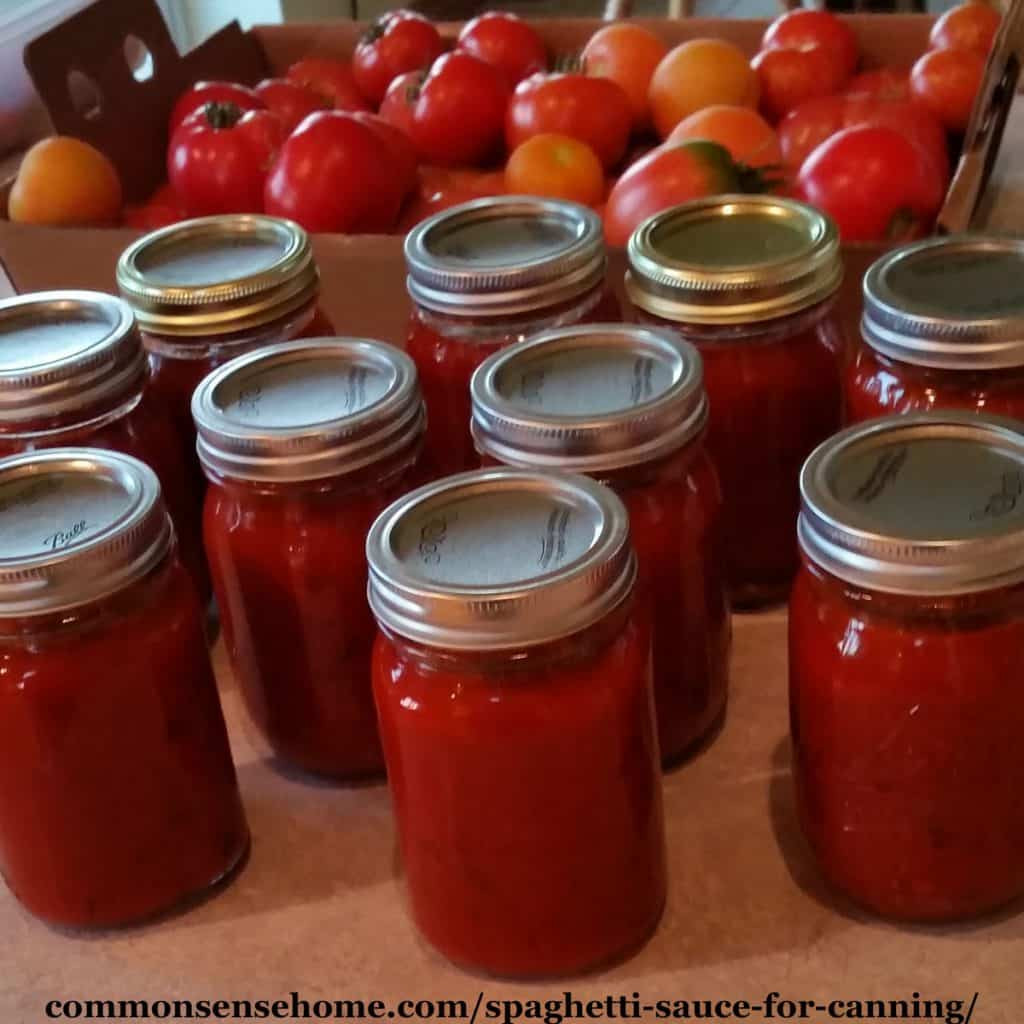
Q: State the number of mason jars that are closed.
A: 10